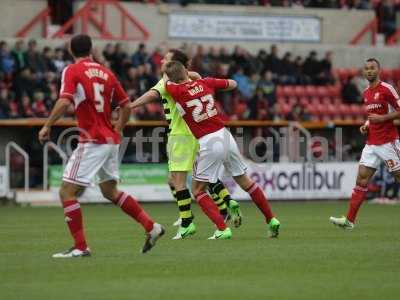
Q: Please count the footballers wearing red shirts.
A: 3